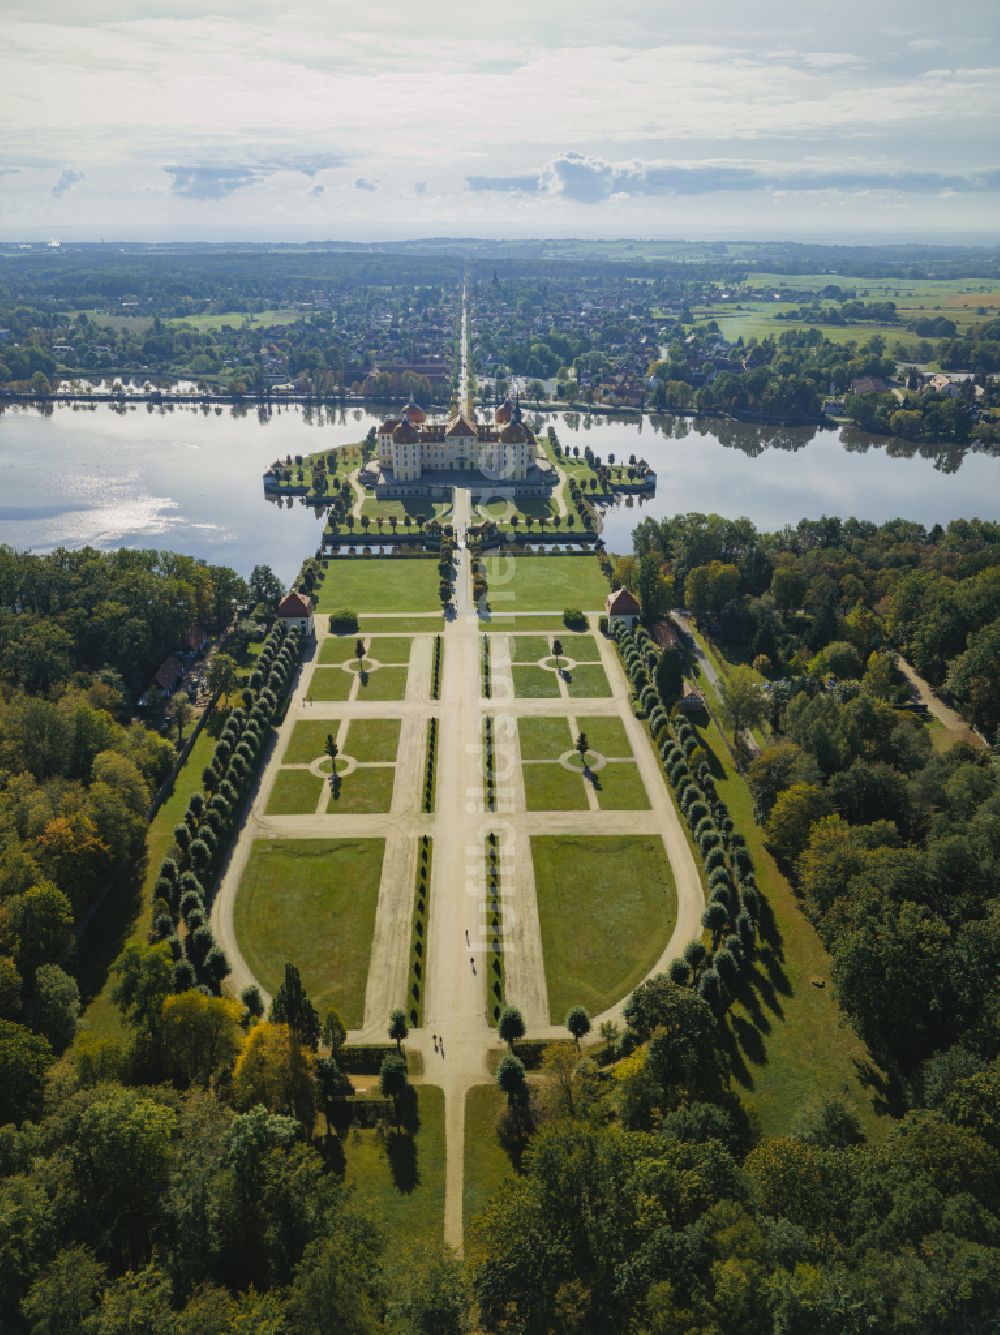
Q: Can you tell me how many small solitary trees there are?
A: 4